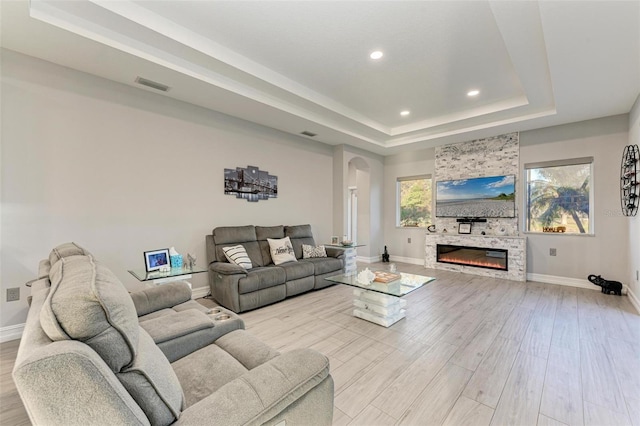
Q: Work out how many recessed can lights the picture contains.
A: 3